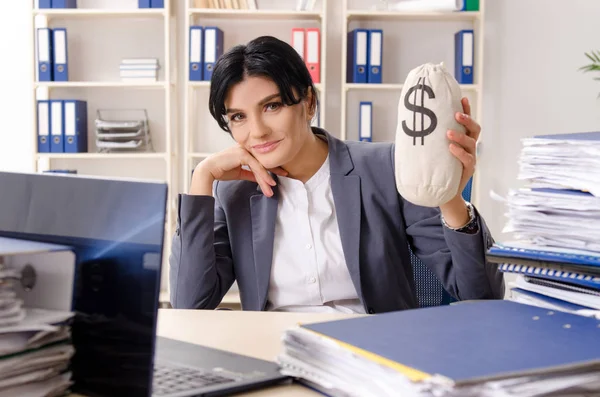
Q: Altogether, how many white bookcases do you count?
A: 3